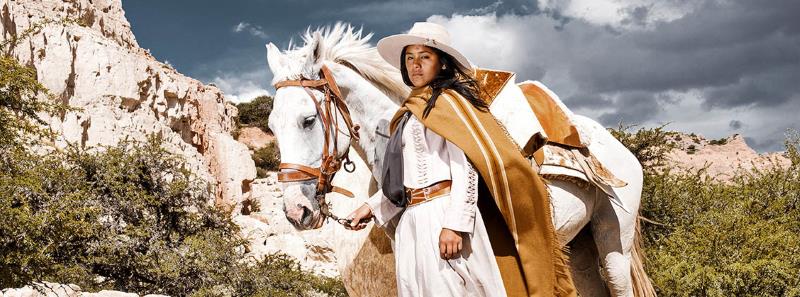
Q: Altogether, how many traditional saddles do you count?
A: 1